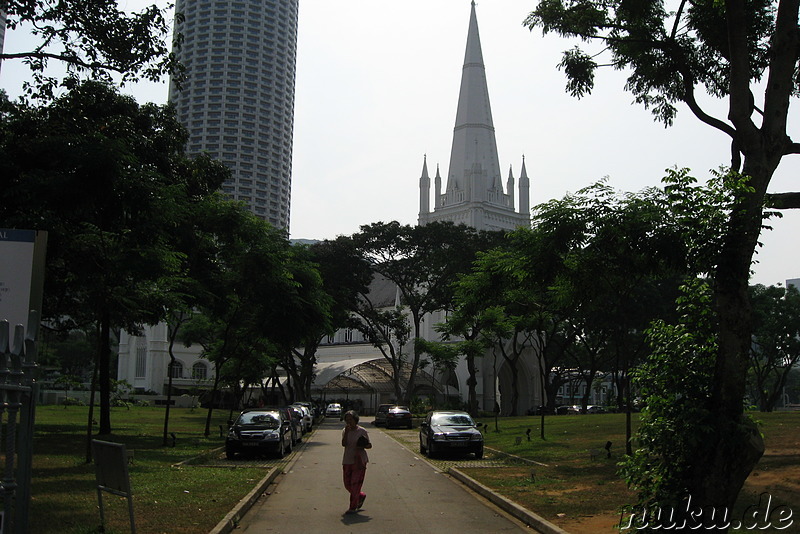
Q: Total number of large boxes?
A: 0